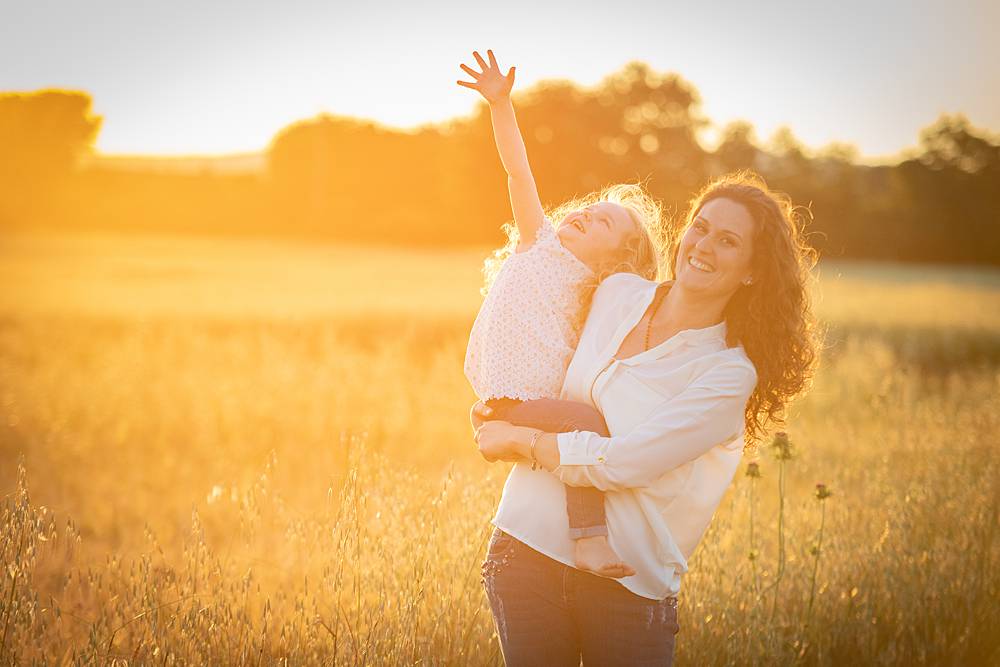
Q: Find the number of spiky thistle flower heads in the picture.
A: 3